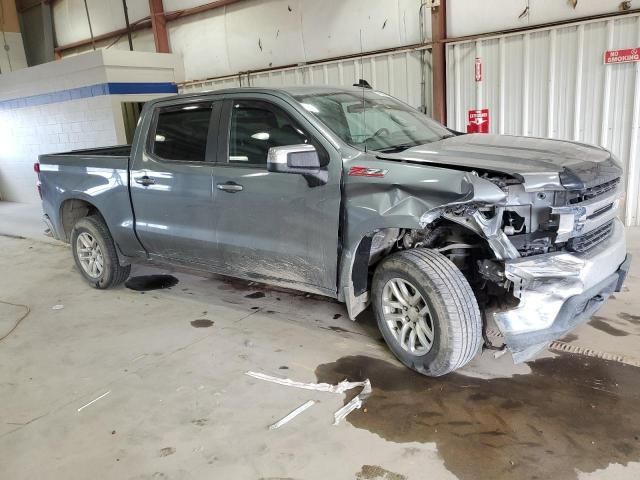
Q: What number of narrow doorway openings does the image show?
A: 1